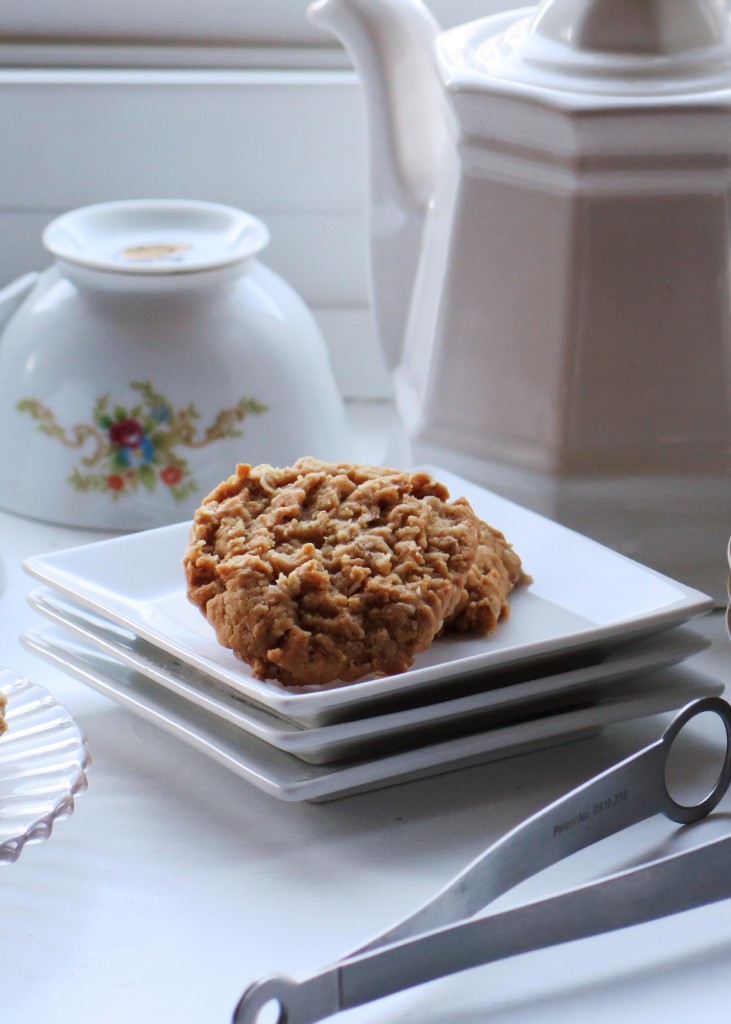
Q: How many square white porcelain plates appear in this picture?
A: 3